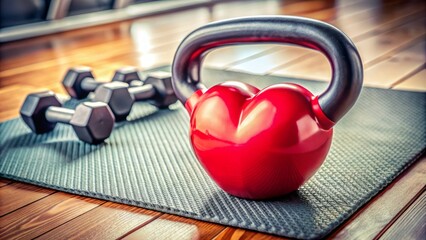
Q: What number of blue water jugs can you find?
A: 0